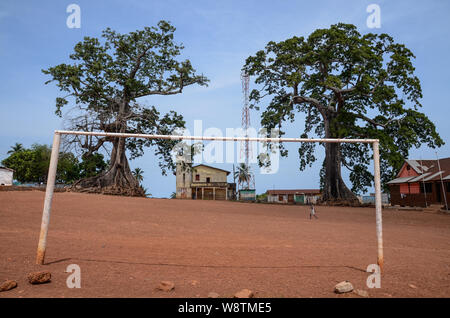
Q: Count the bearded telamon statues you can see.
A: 0